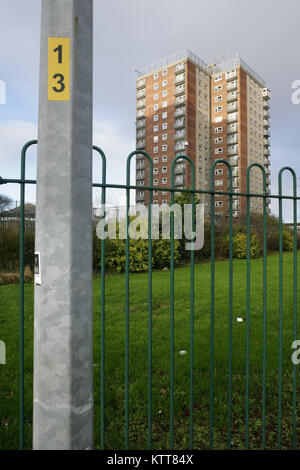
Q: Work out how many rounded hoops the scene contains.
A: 7